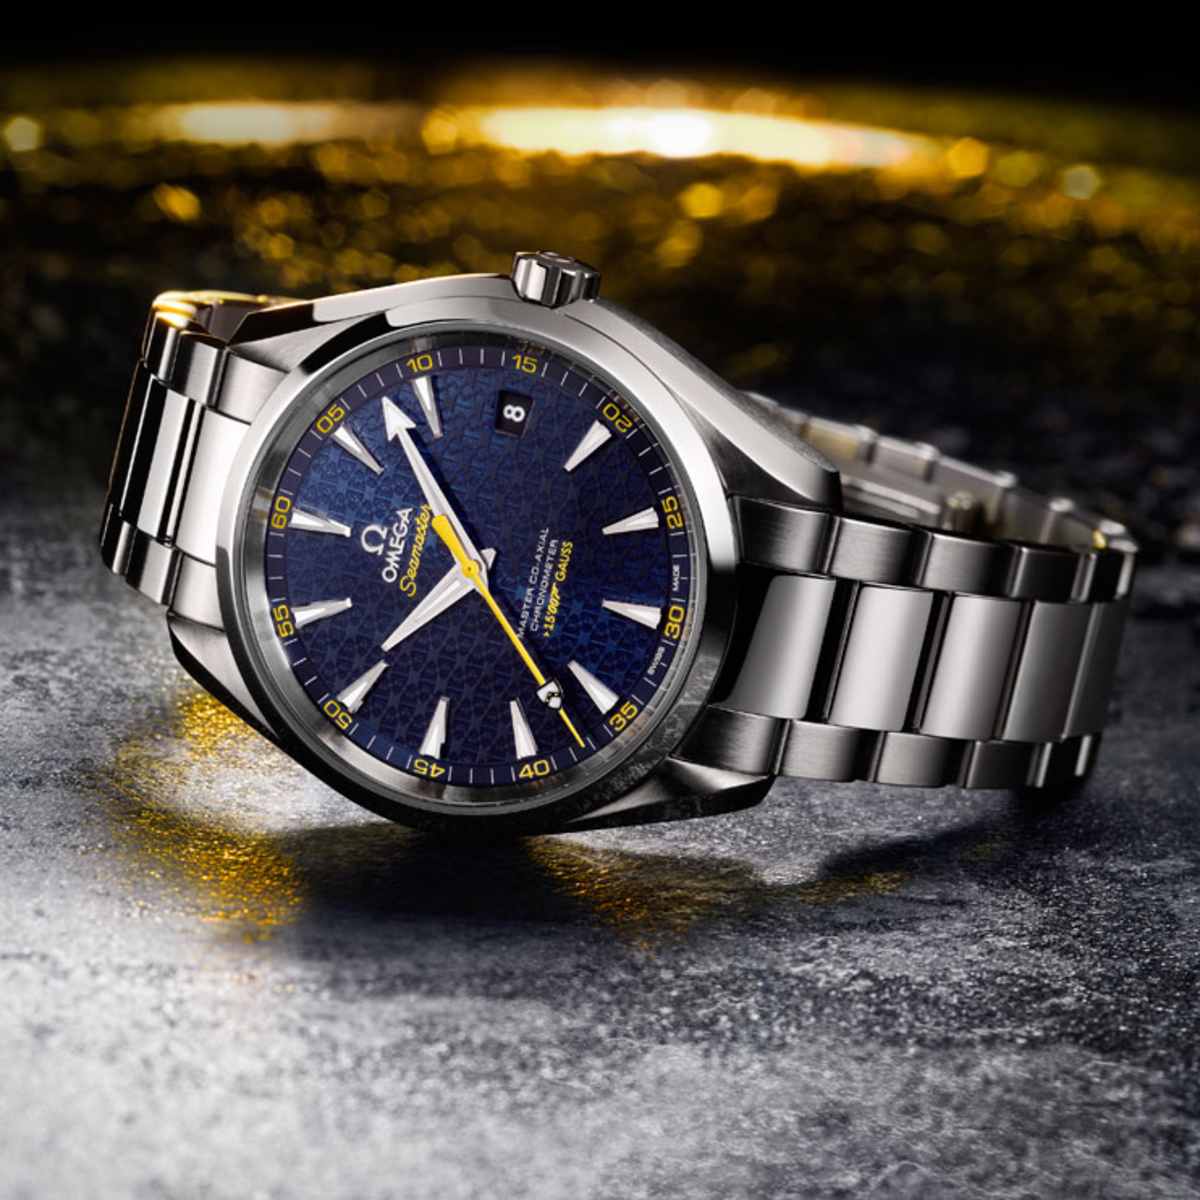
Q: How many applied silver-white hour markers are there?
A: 11